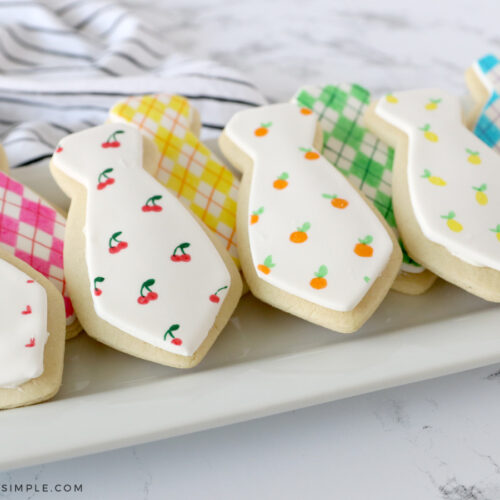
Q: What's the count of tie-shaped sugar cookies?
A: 8